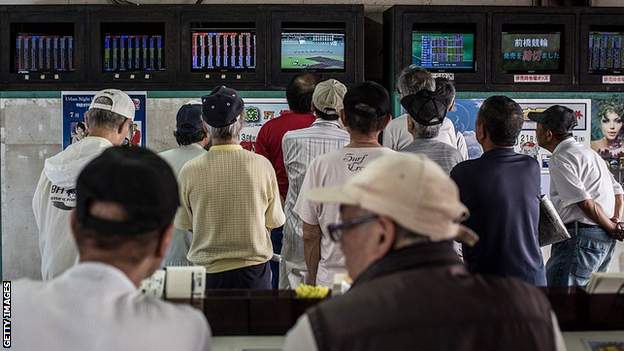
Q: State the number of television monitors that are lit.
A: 7